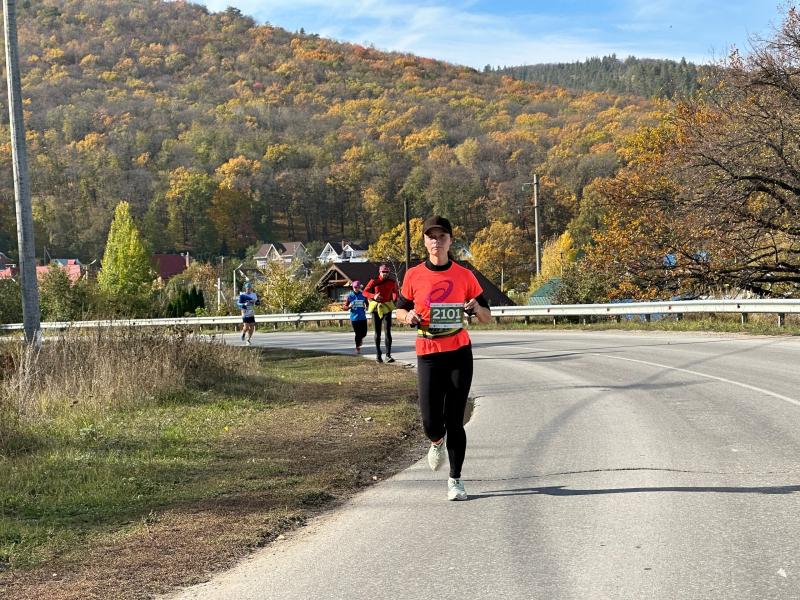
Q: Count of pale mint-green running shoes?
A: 2